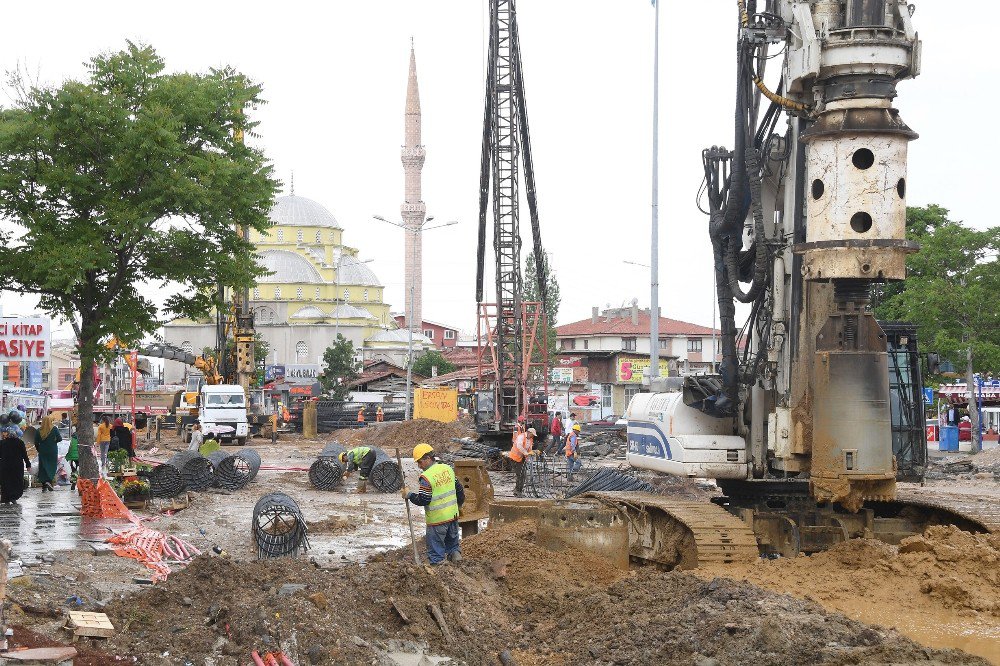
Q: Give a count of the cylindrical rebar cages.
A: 6